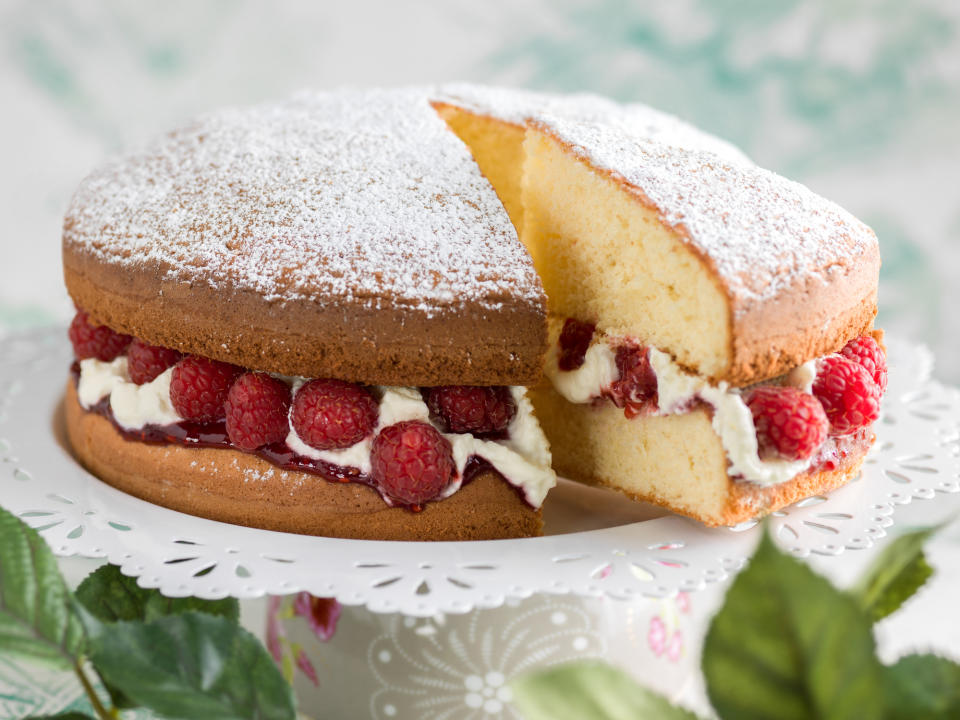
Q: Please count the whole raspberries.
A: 10